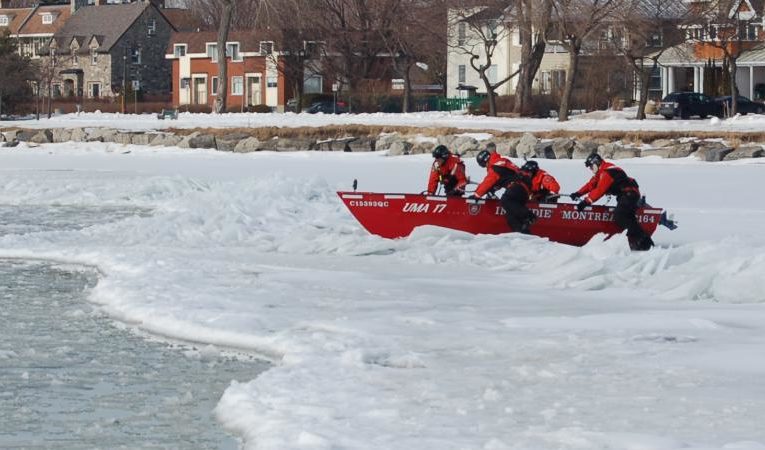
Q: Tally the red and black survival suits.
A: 4